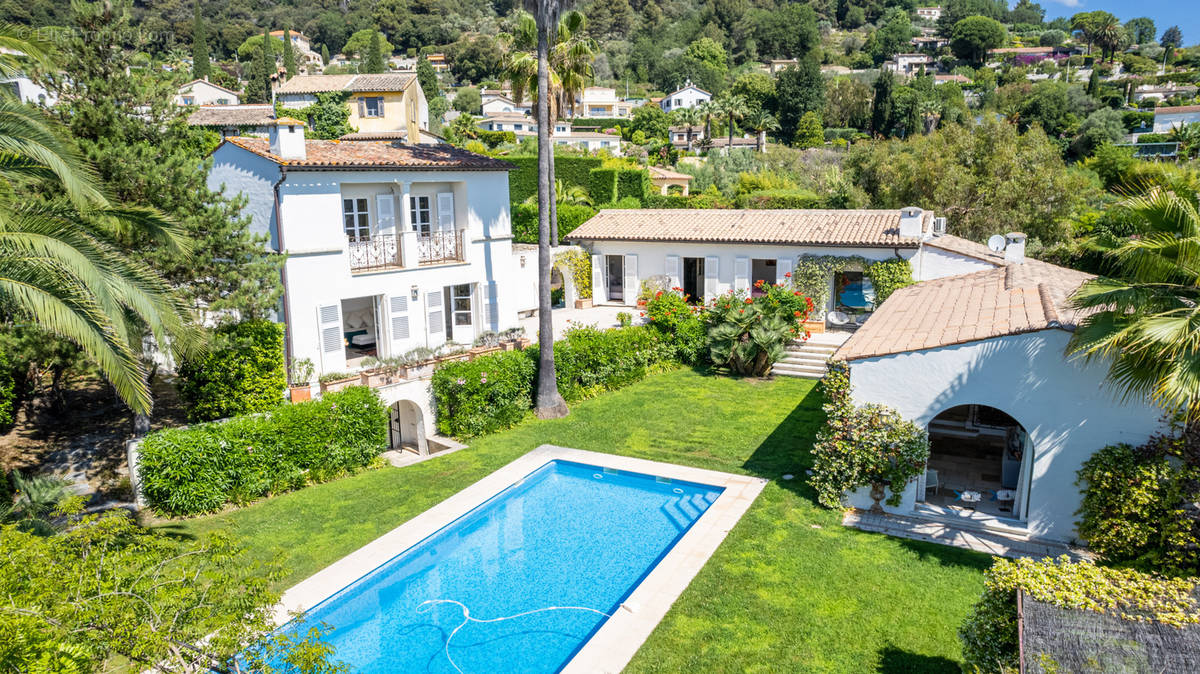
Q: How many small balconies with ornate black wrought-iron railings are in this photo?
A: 2